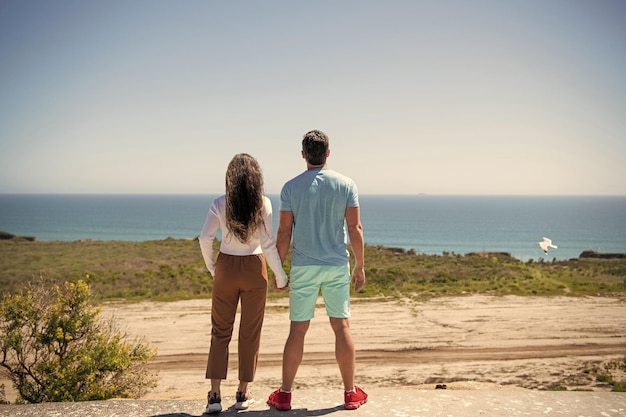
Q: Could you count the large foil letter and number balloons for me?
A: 0